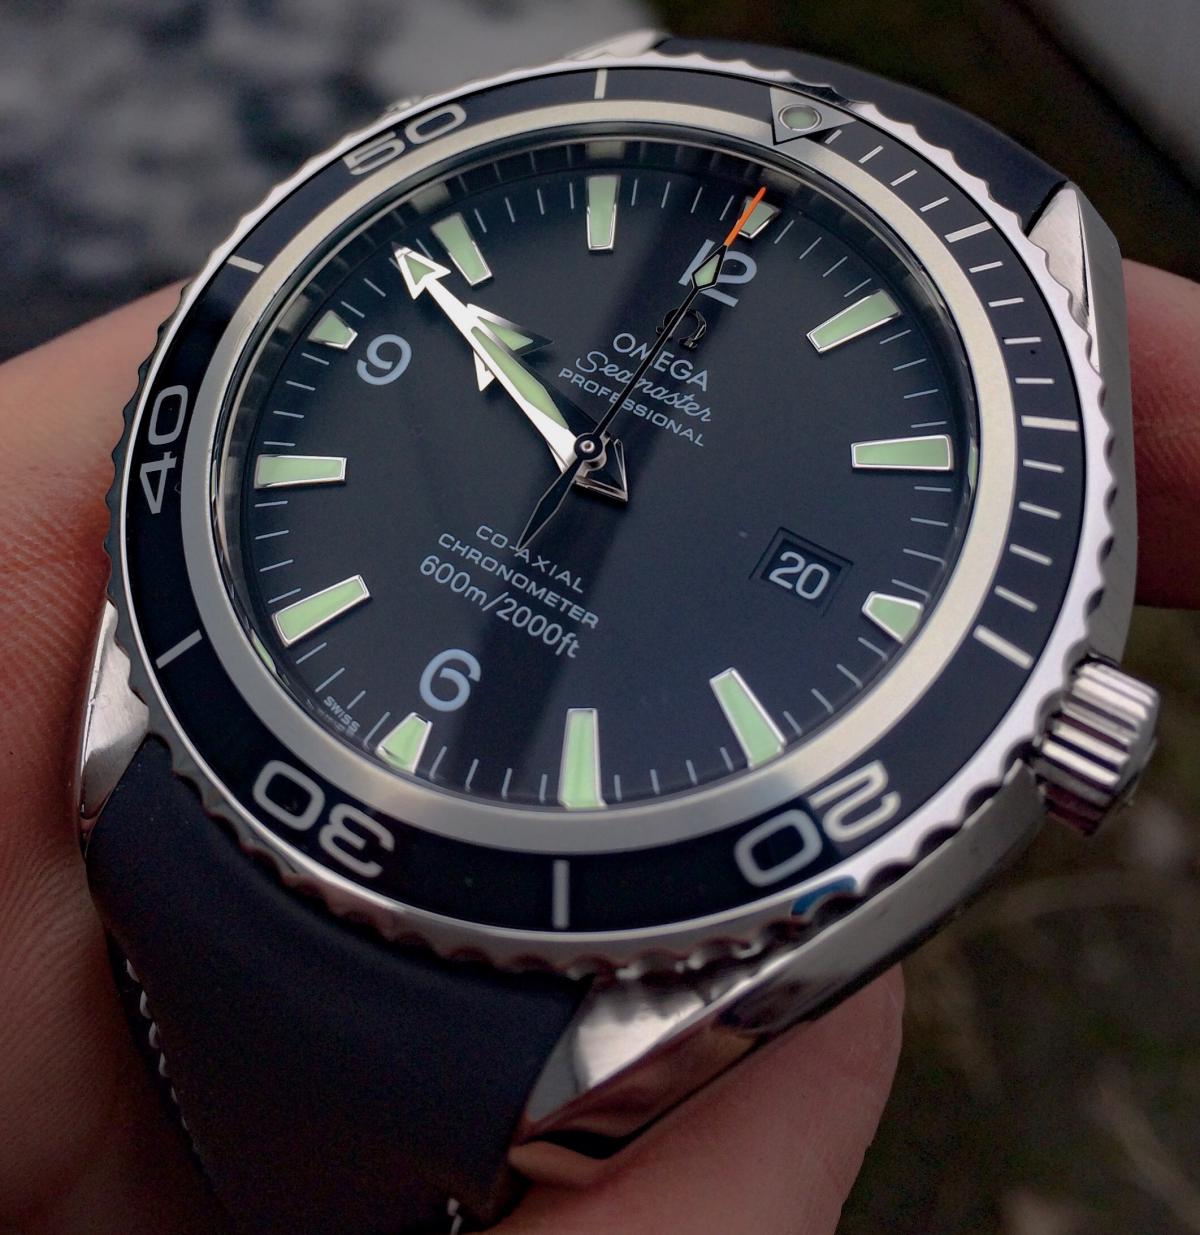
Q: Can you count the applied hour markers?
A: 12